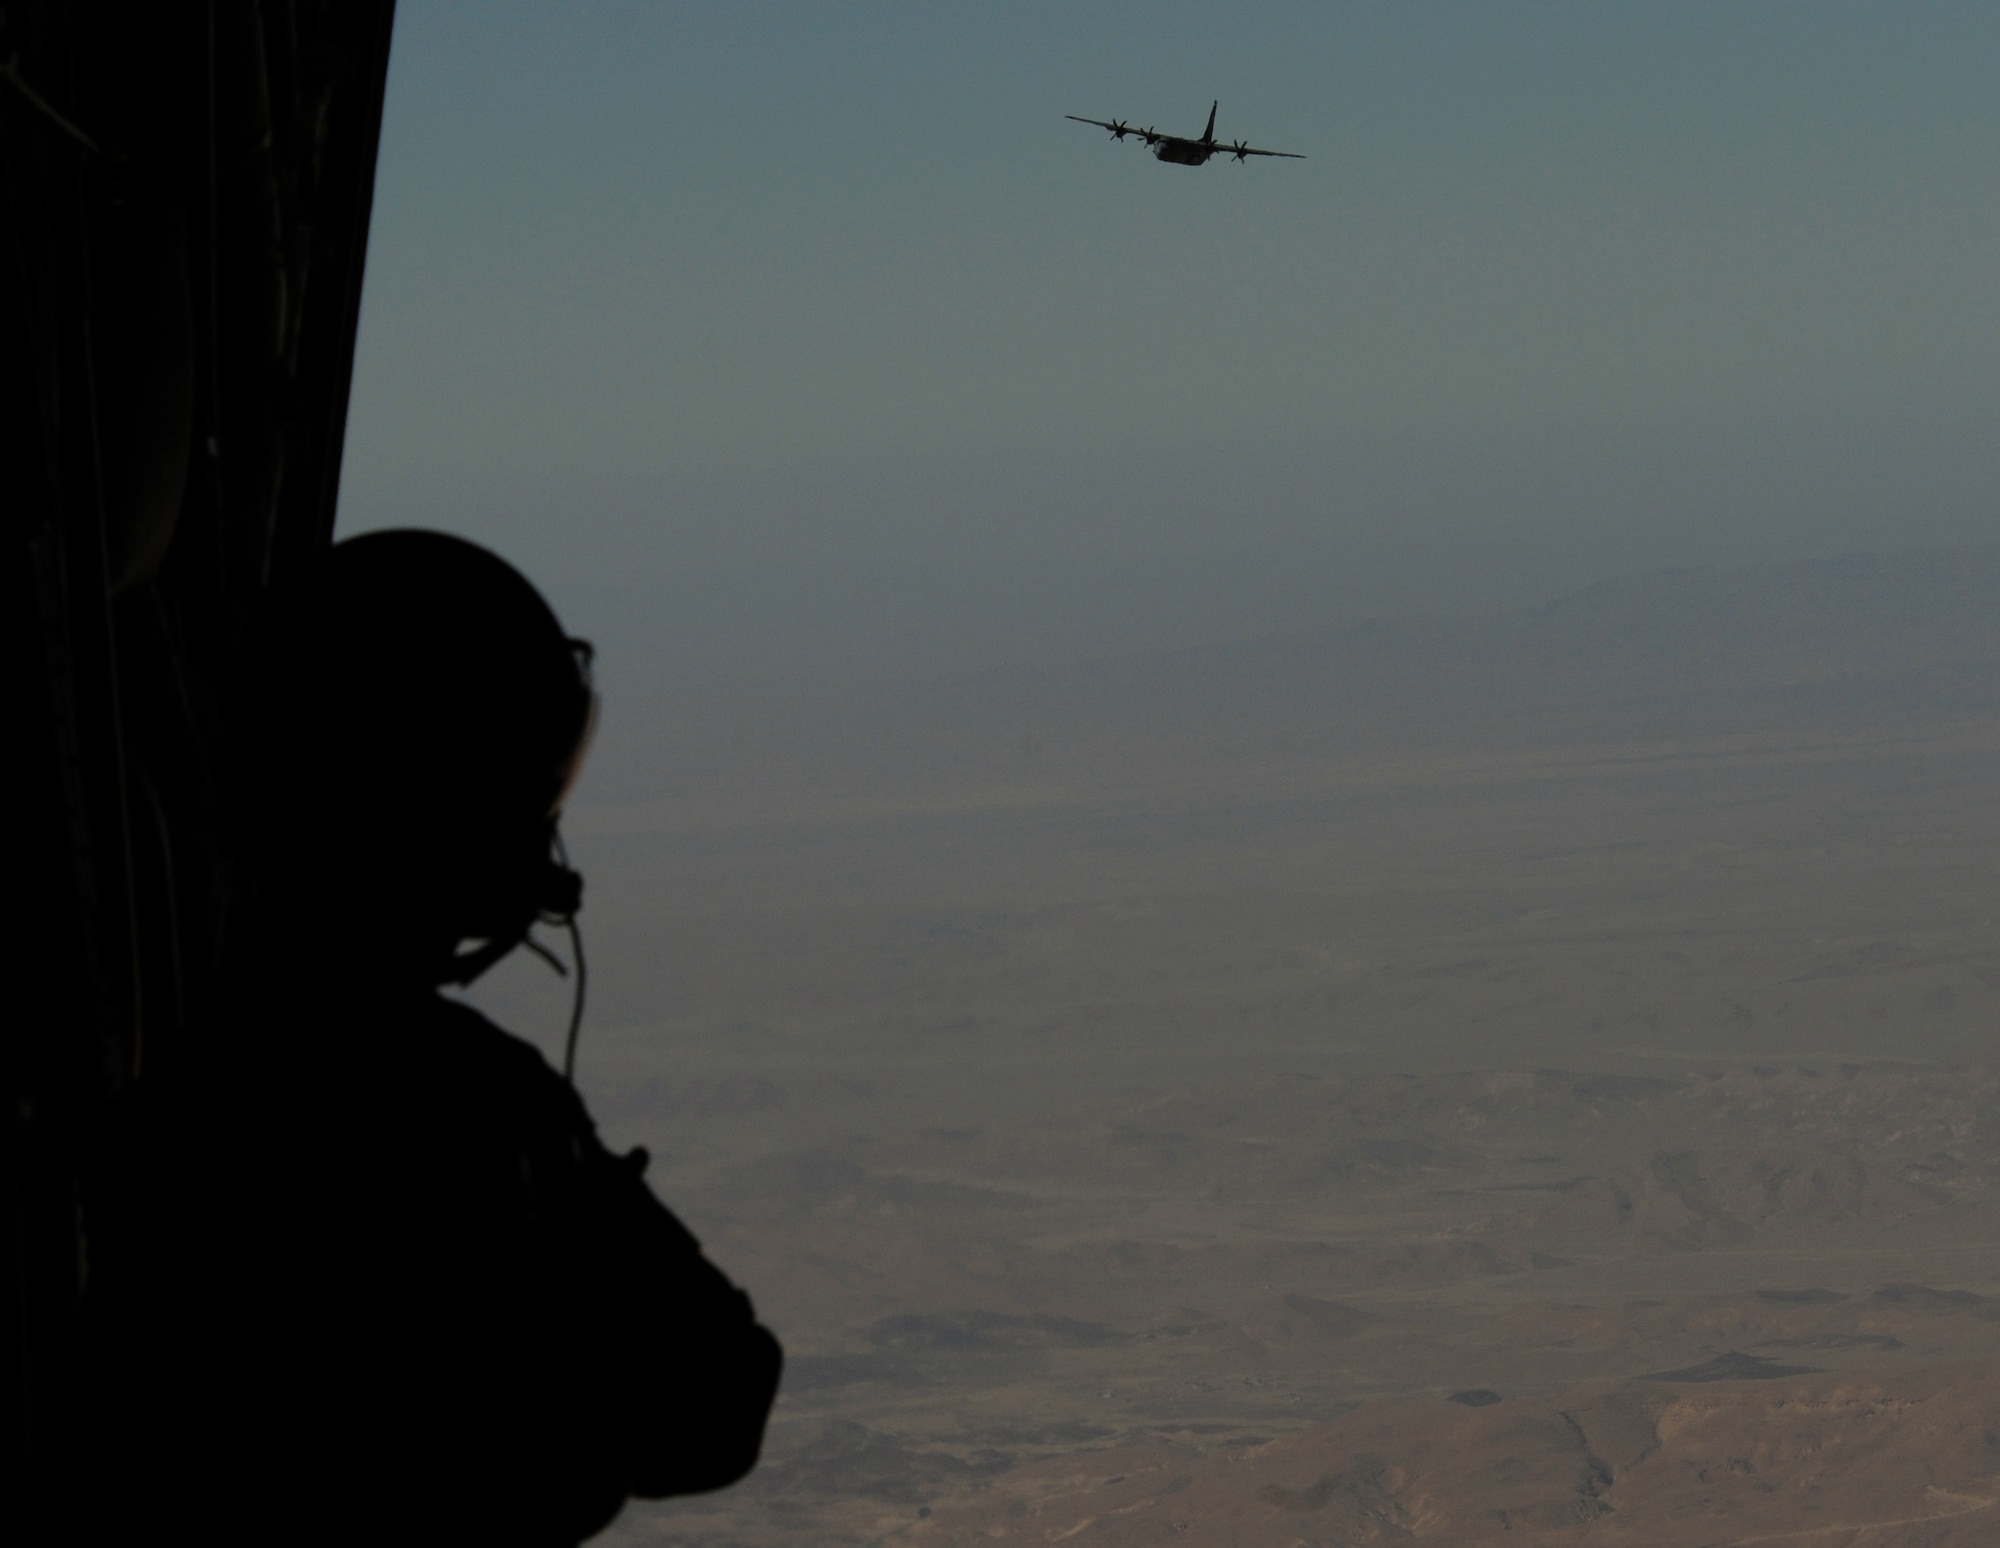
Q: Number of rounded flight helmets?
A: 1